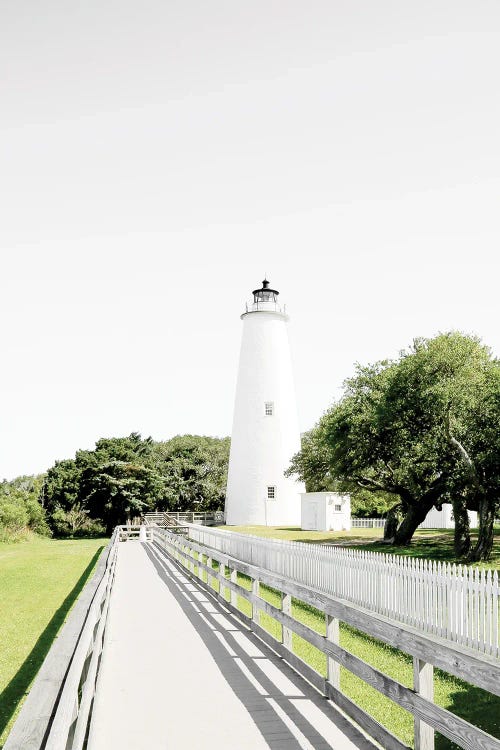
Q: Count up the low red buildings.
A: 0